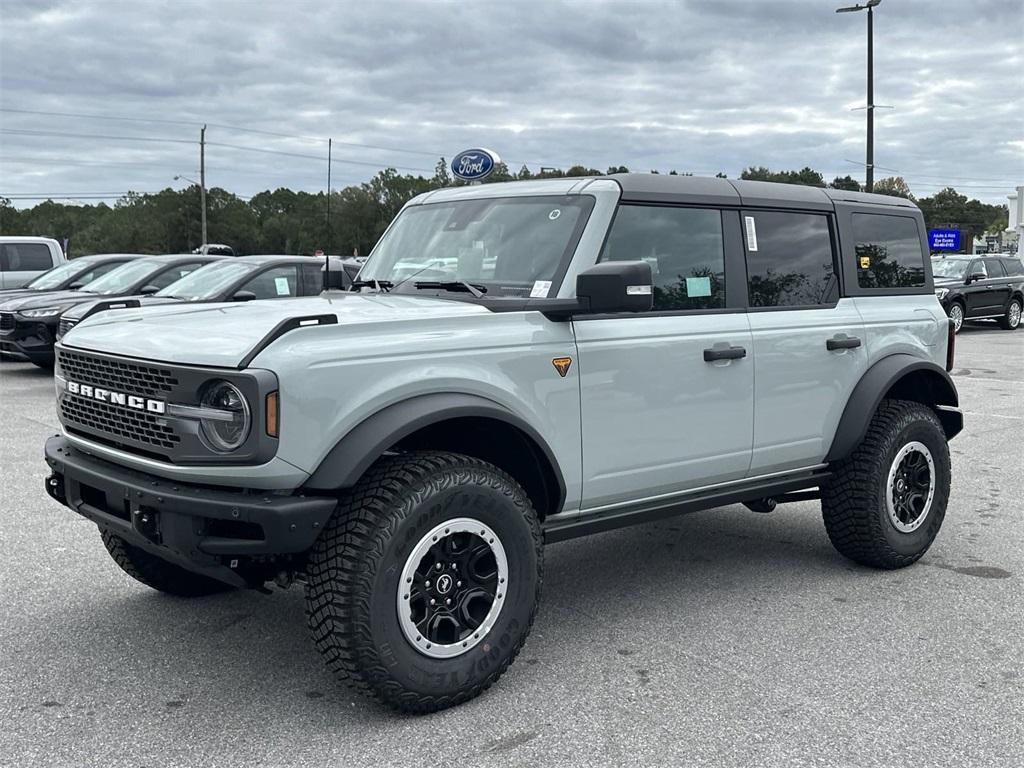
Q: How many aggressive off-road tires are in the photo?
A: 3